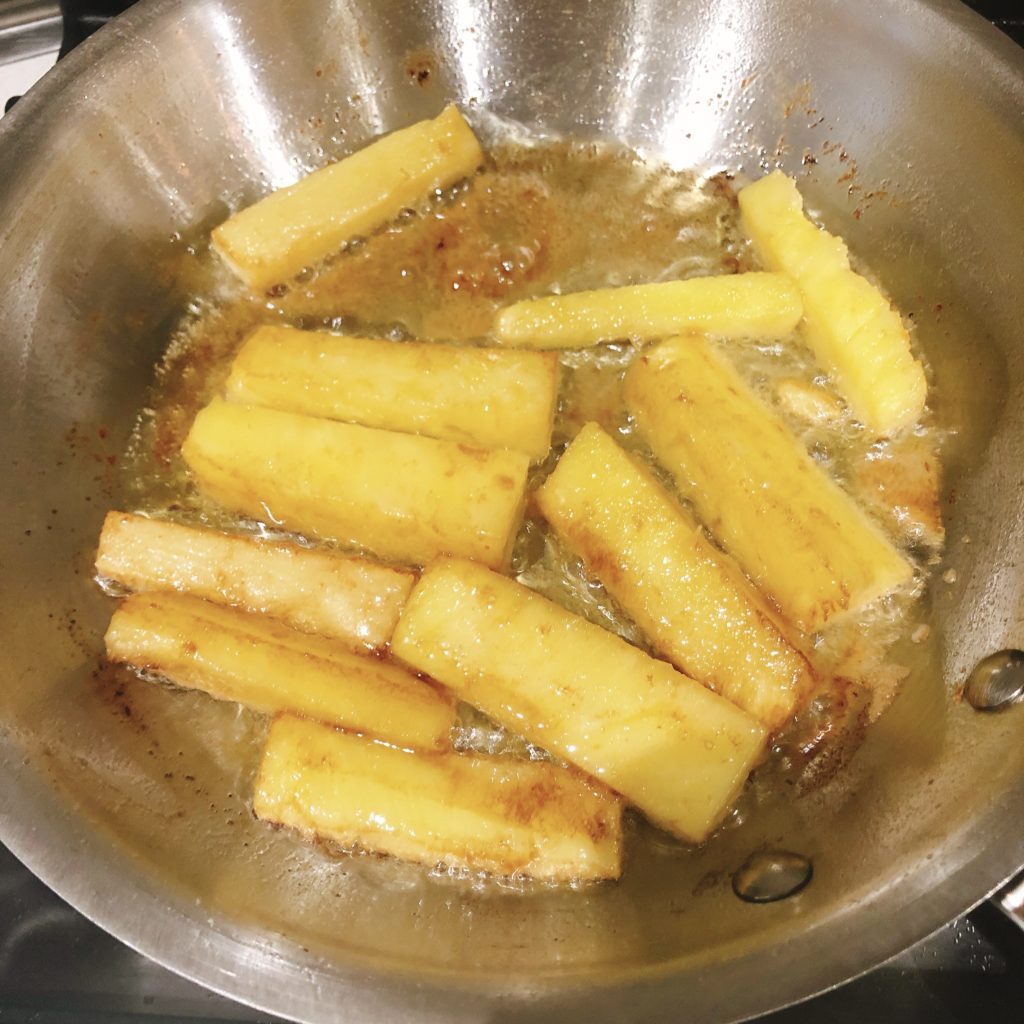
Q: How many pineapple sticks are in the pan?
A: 11